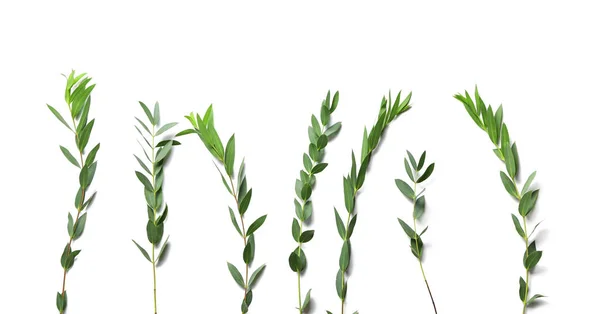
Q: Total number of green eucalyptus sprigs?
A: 7